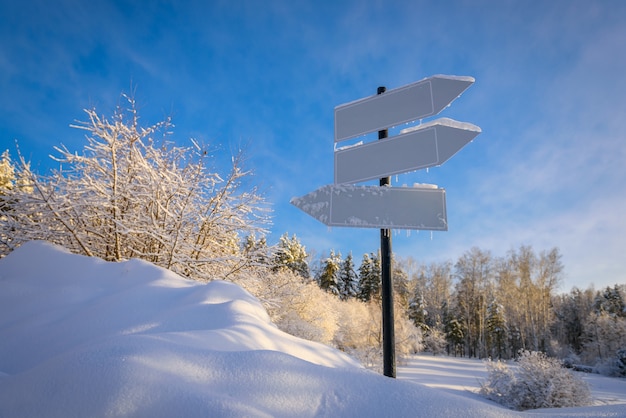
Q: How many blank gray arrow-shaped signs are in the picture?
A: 3